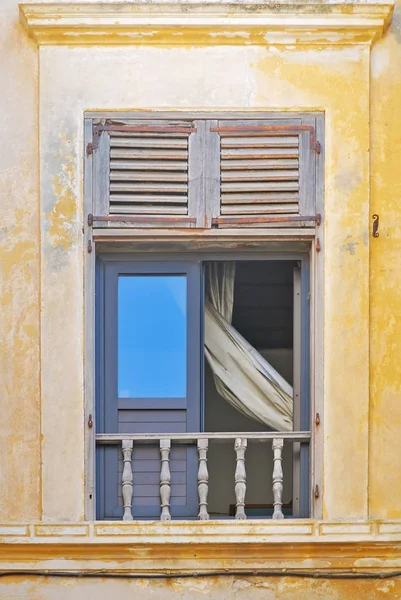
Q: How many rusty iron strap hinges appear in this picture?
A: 4